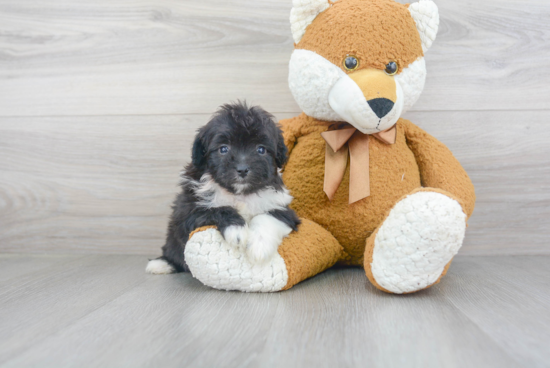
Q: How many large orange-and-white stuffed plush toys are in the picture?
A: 1